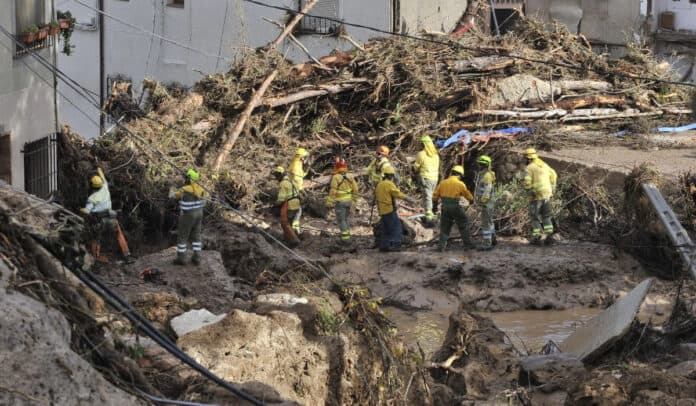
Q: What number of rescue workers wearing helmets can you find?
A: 11